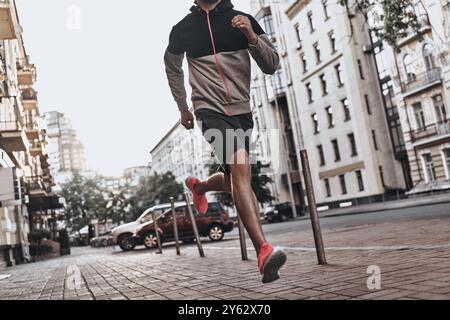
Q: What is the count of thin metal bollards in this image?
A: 5